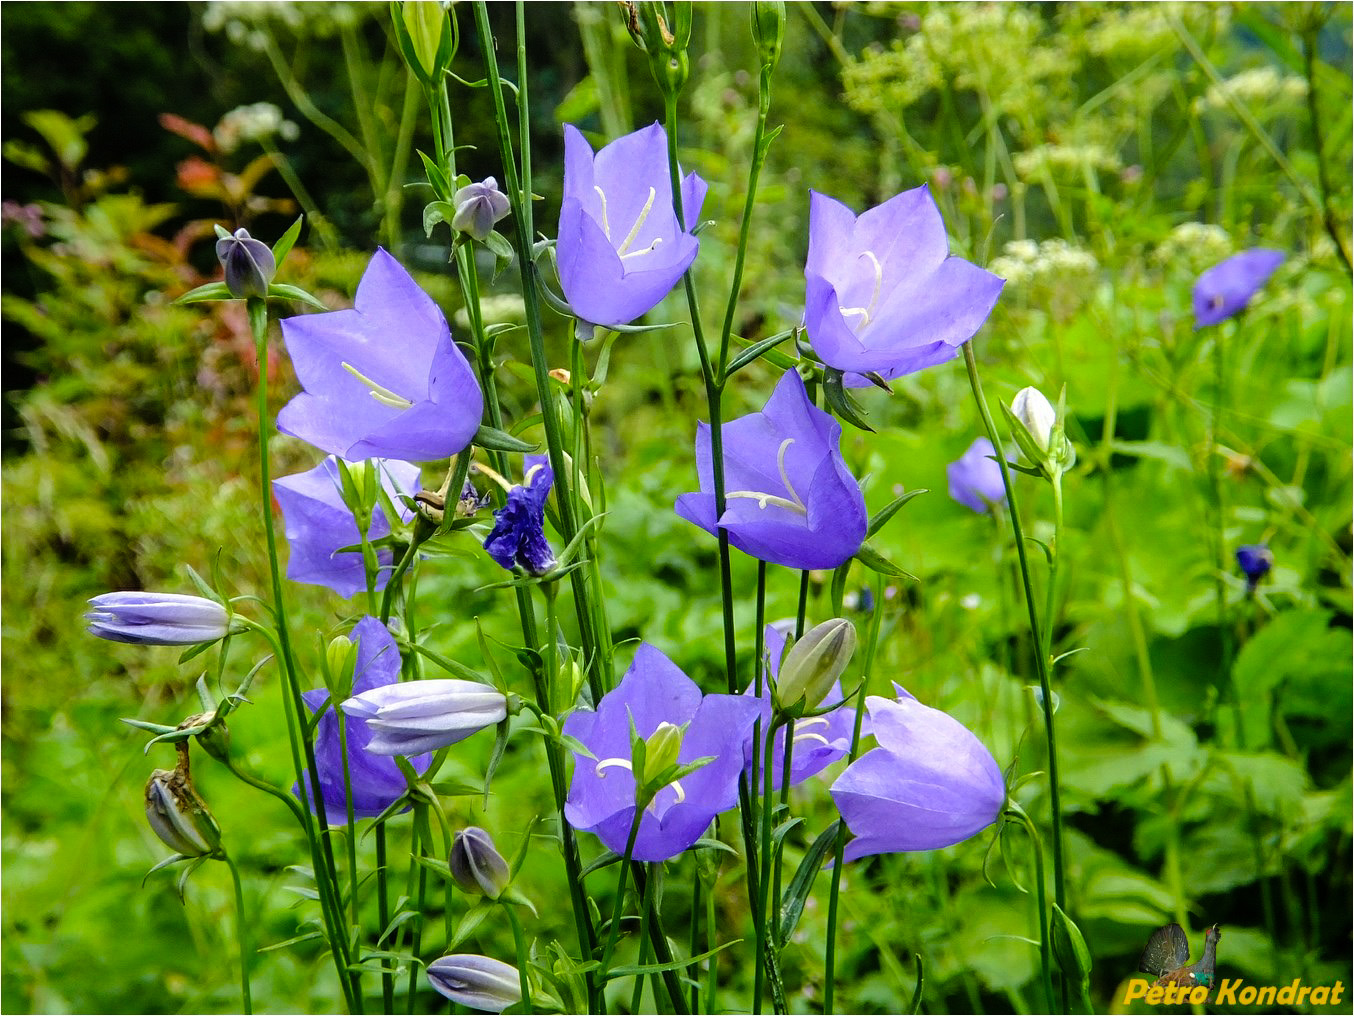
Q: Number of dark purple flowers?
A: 2